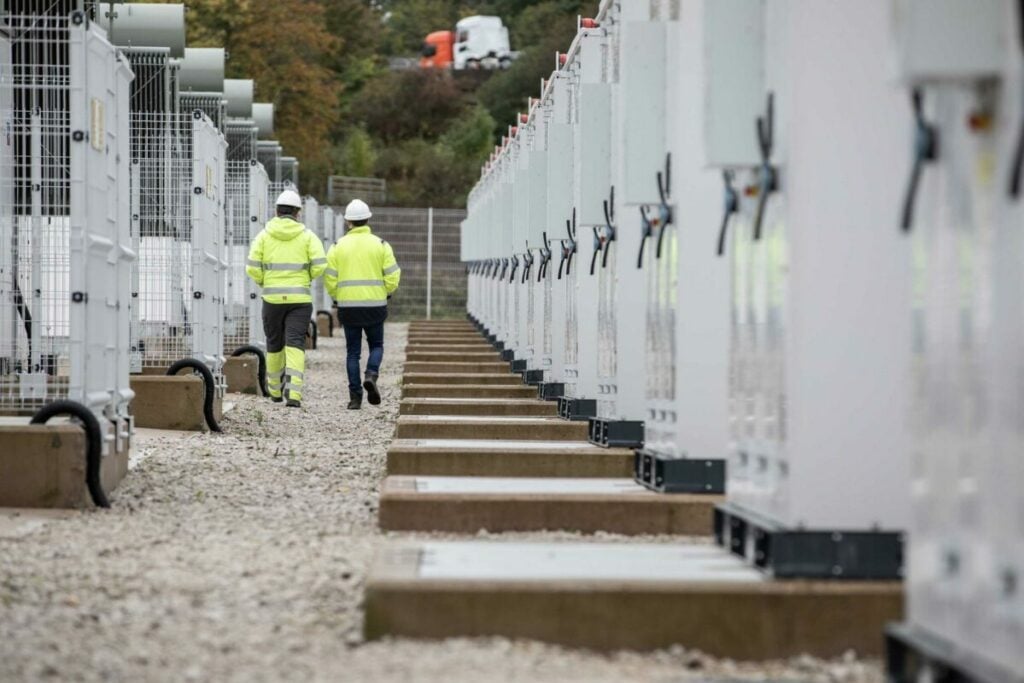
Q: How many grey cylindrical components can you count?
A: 4